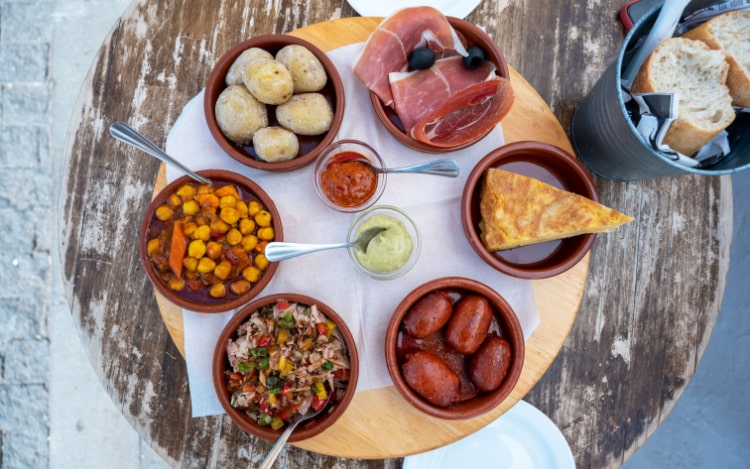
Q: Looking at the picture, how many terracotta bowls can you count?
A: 6